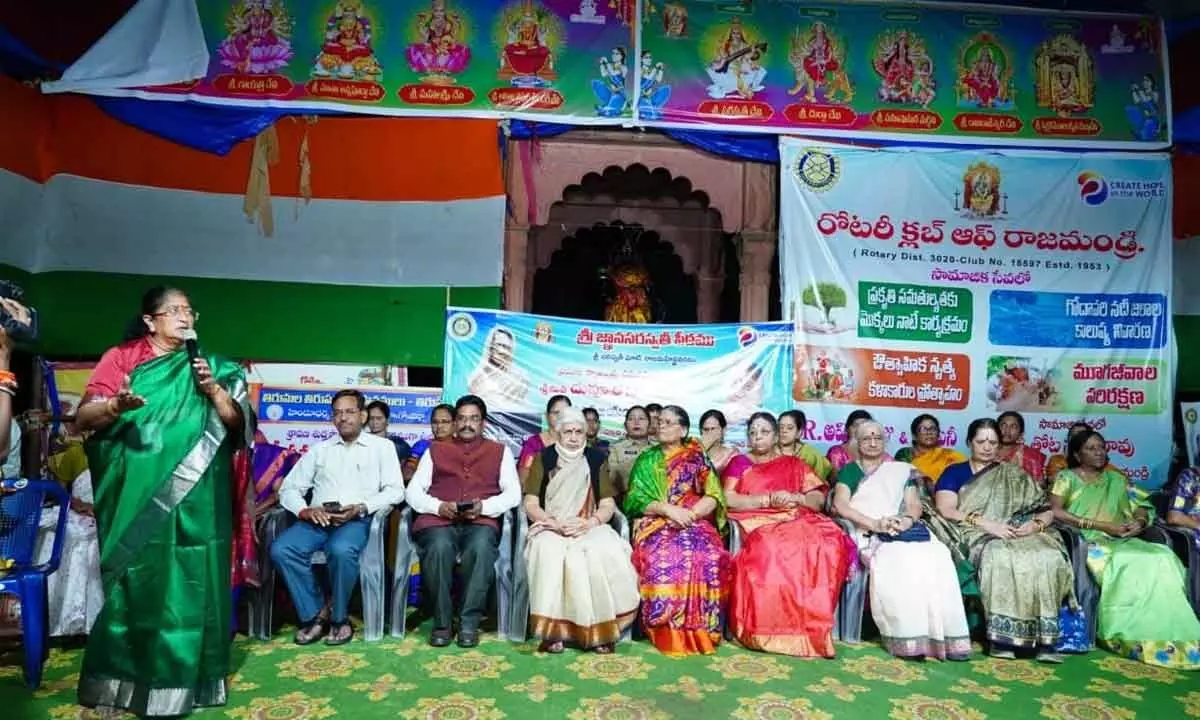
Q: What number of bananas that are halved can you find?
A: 0